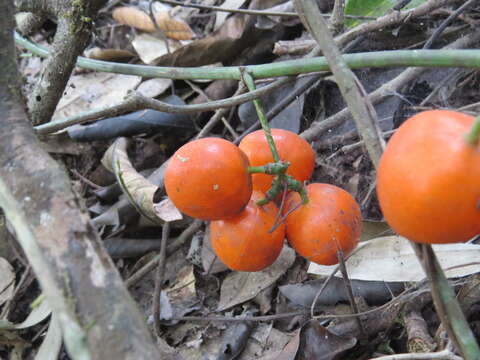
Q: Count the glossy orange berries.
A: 5